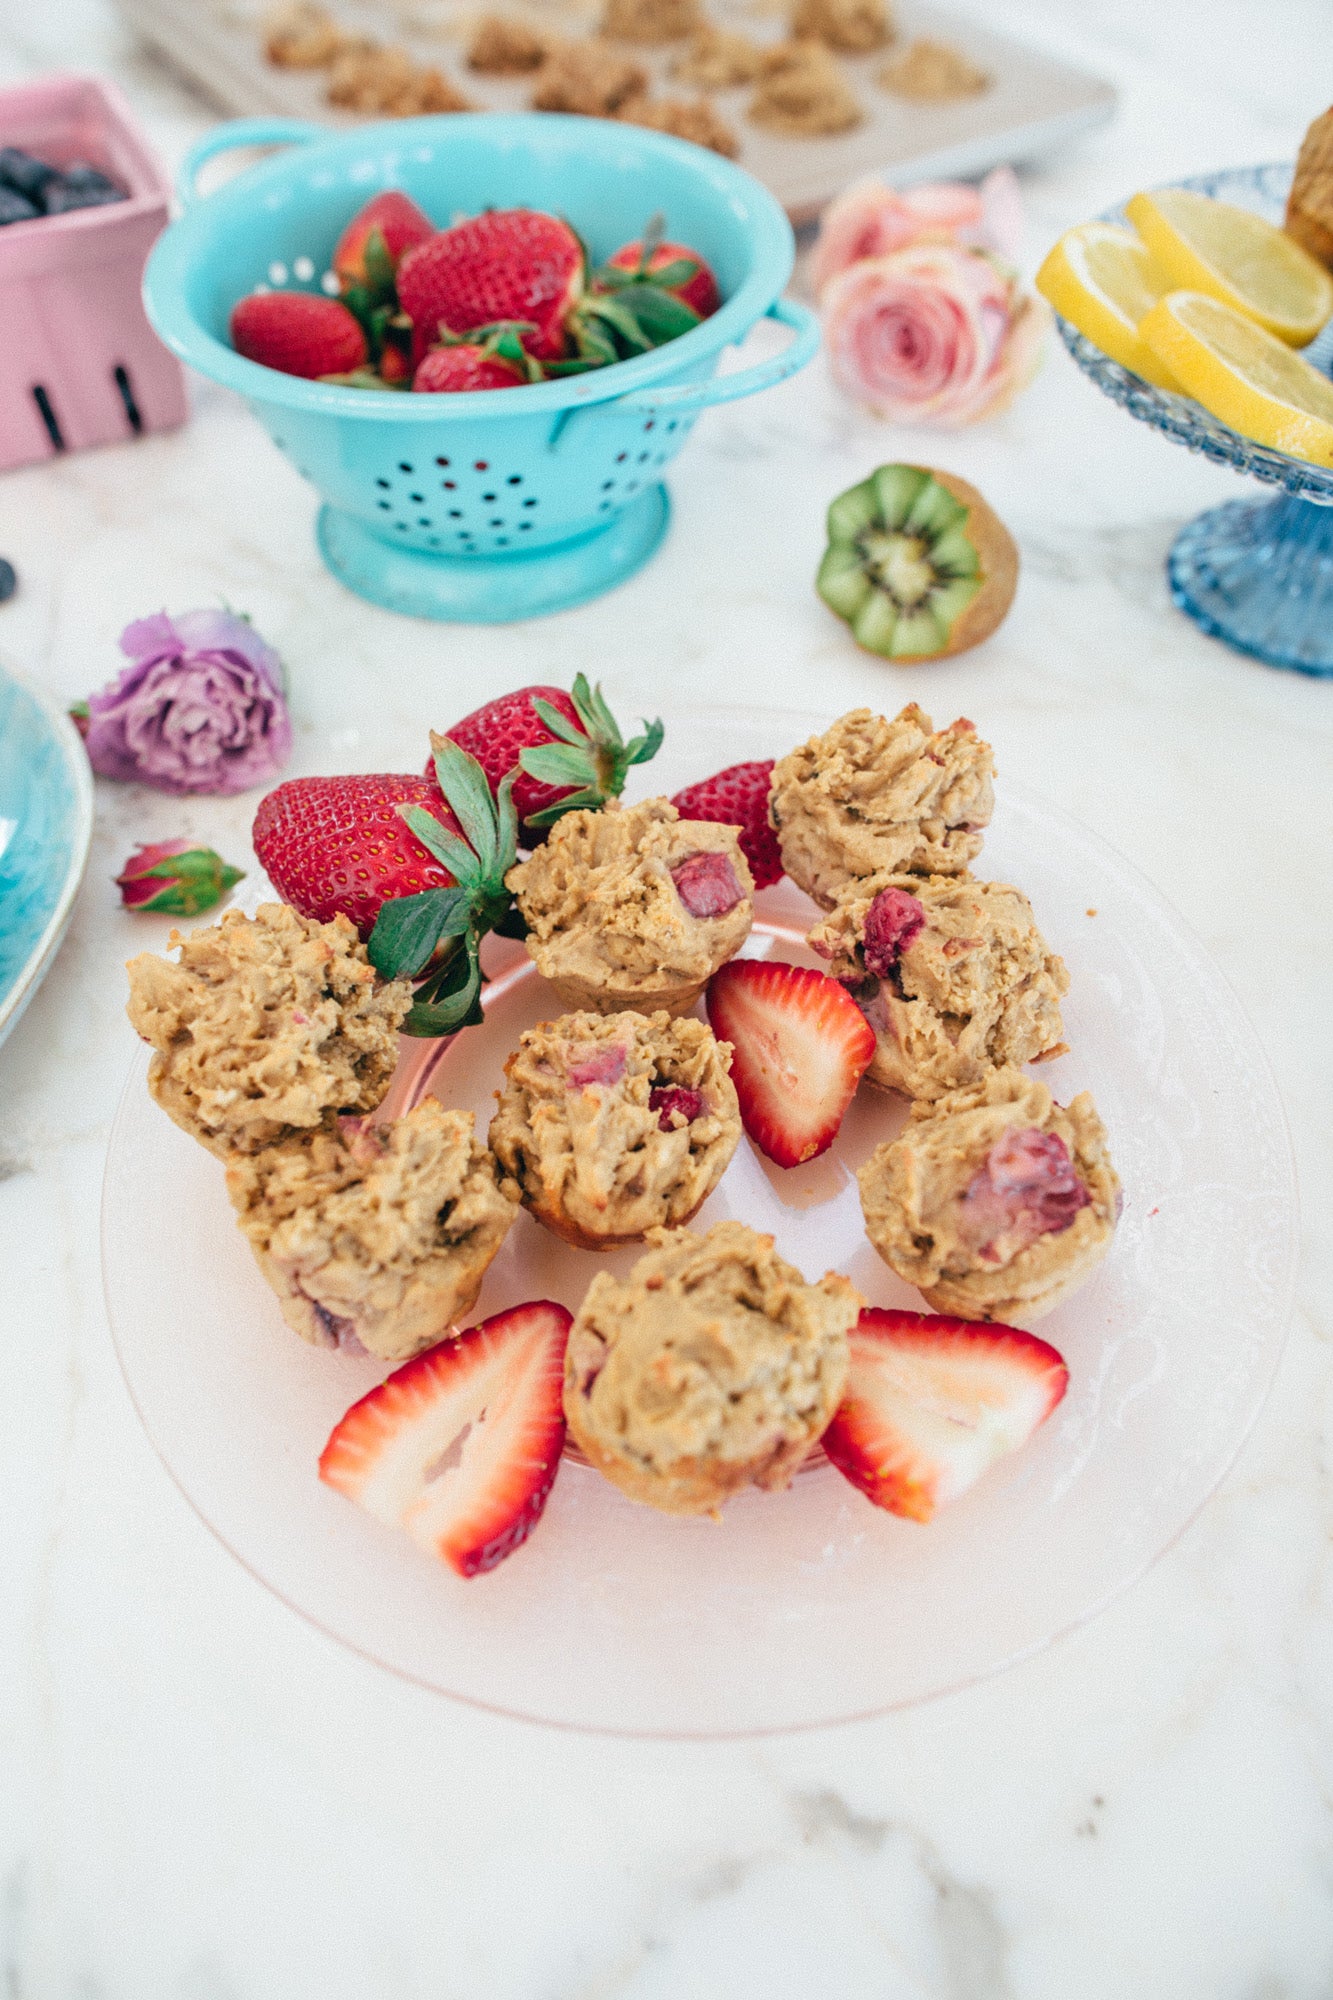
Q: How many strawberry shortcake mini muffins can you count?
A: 8